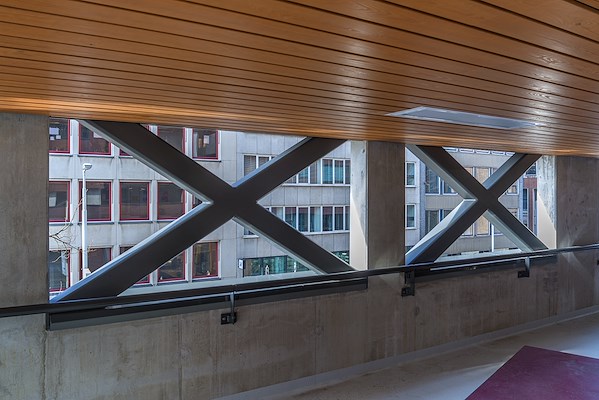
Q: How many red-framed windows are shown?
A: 15